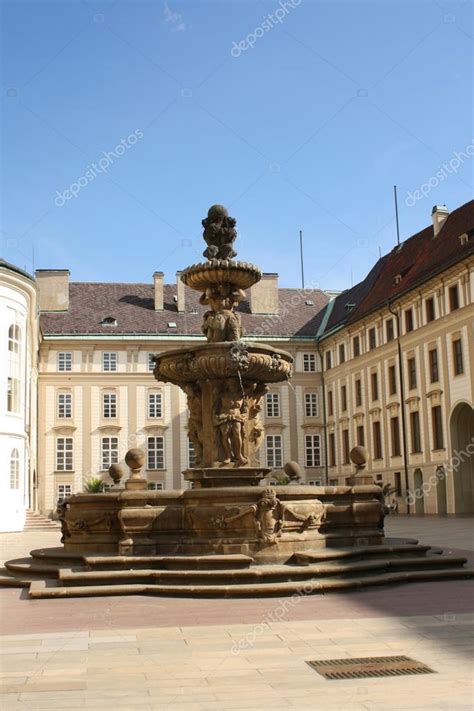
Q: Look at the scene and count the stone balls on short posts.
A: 4